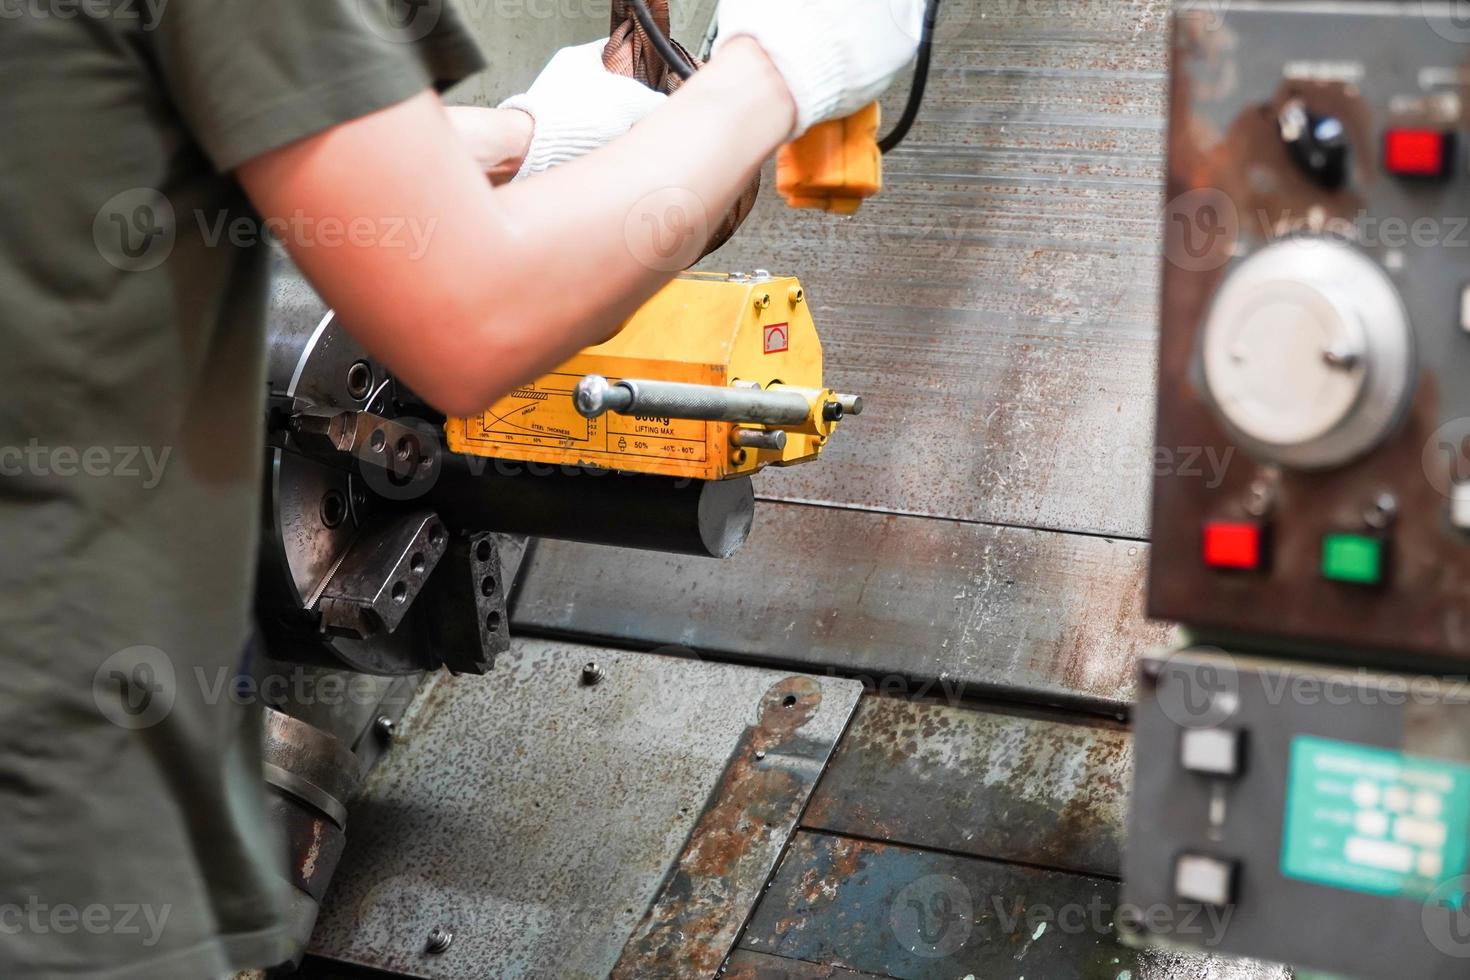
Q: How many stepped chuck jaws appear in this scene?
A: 3